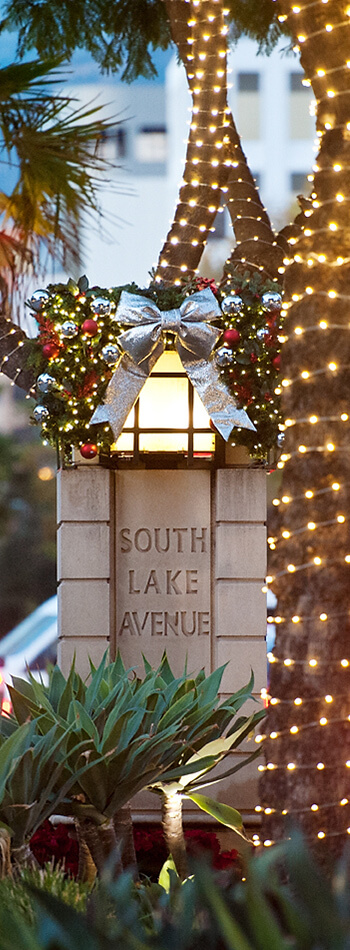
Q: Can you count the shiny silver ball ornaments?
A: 11